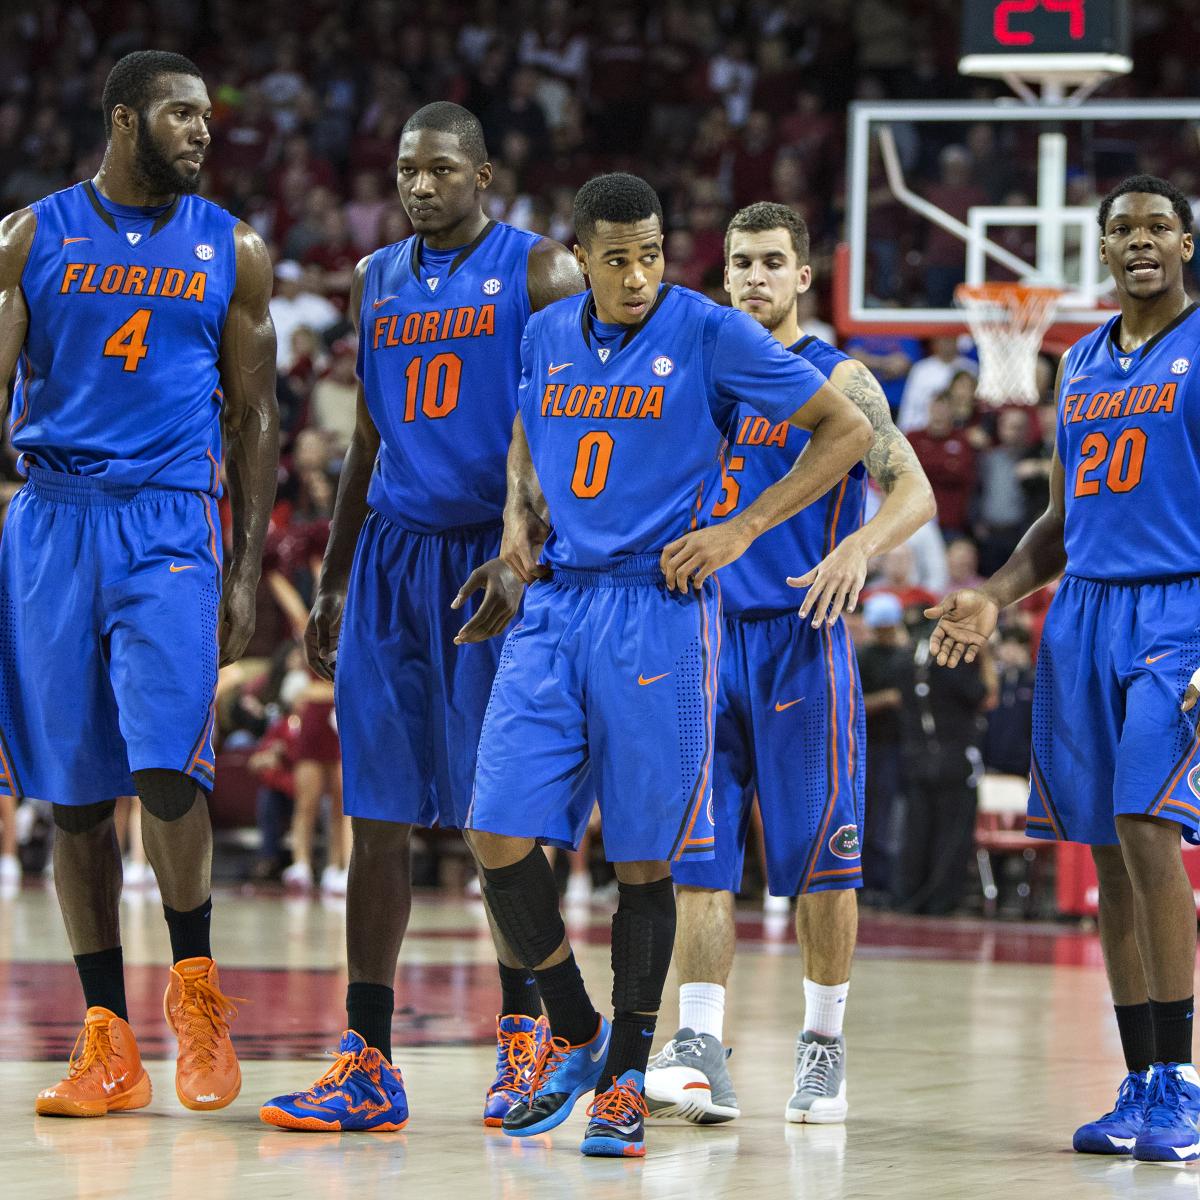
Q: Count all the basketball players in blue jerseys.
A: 5